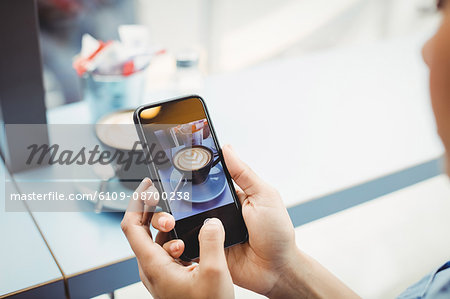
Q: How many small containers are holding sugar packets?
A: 1